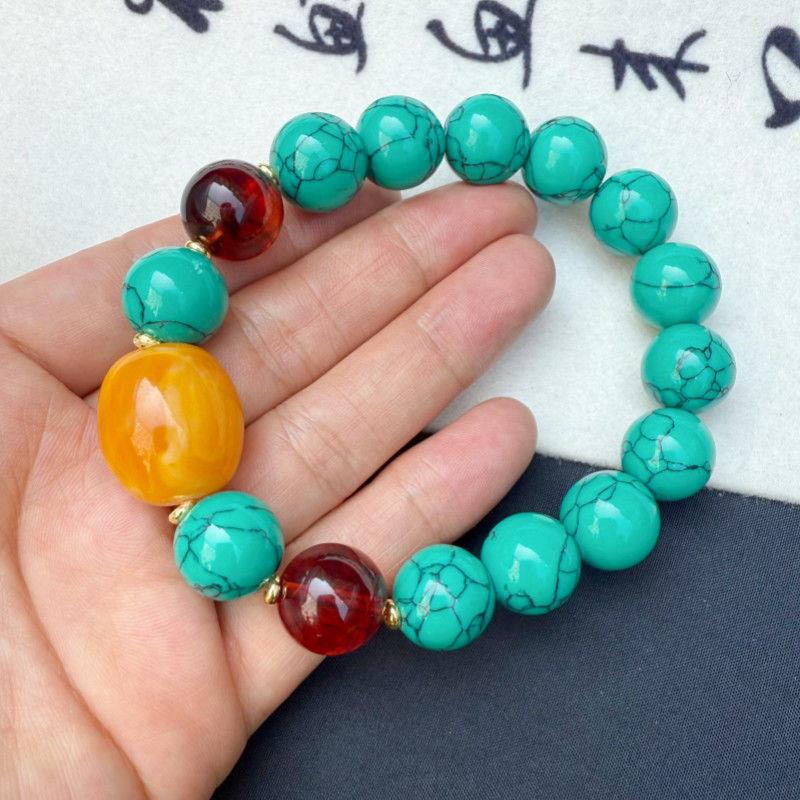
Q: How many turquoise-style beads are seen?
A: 13